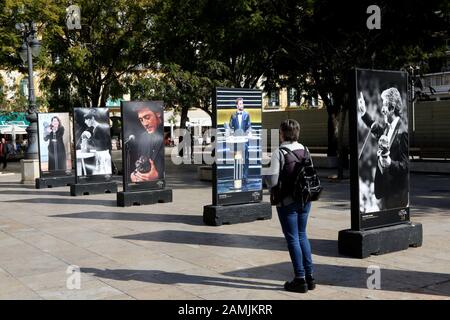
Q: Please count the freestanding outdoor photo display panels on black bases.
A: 5